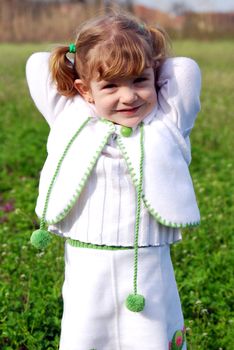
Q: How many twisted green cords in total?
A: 2